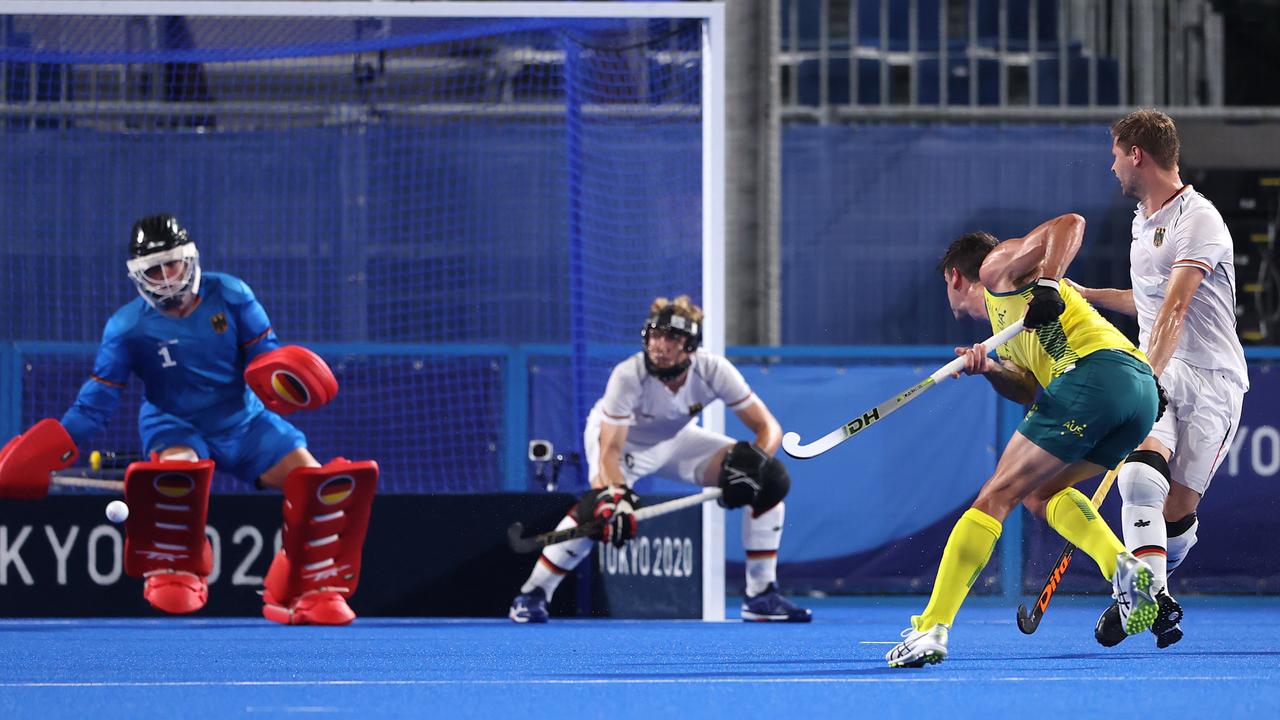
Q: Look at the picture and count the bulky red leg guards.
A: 2